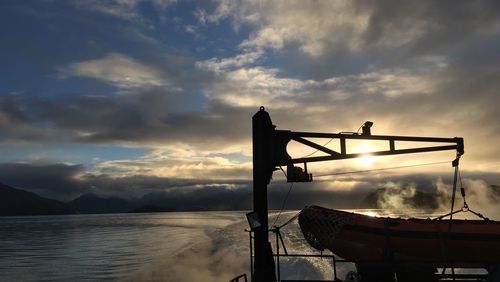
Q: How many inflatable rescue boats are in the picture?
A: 1